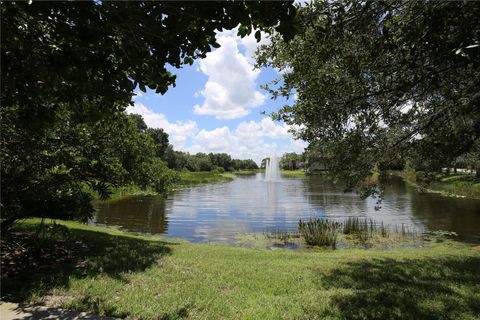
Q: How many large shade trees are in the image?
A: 2